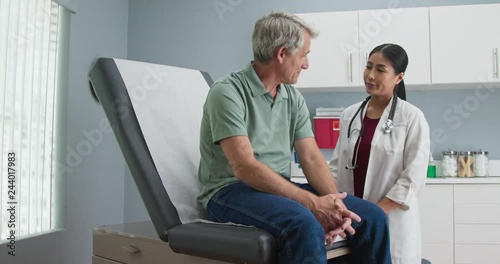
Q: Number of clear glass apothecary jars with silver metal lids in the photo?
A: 3